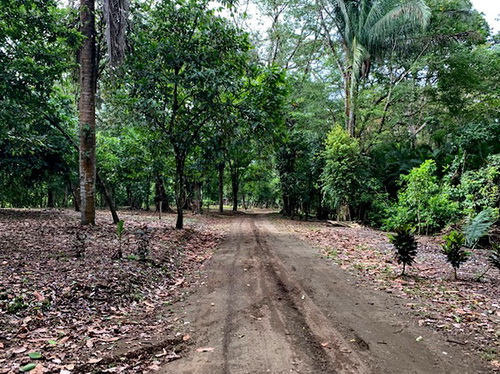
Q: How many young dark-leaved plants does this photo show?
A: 3